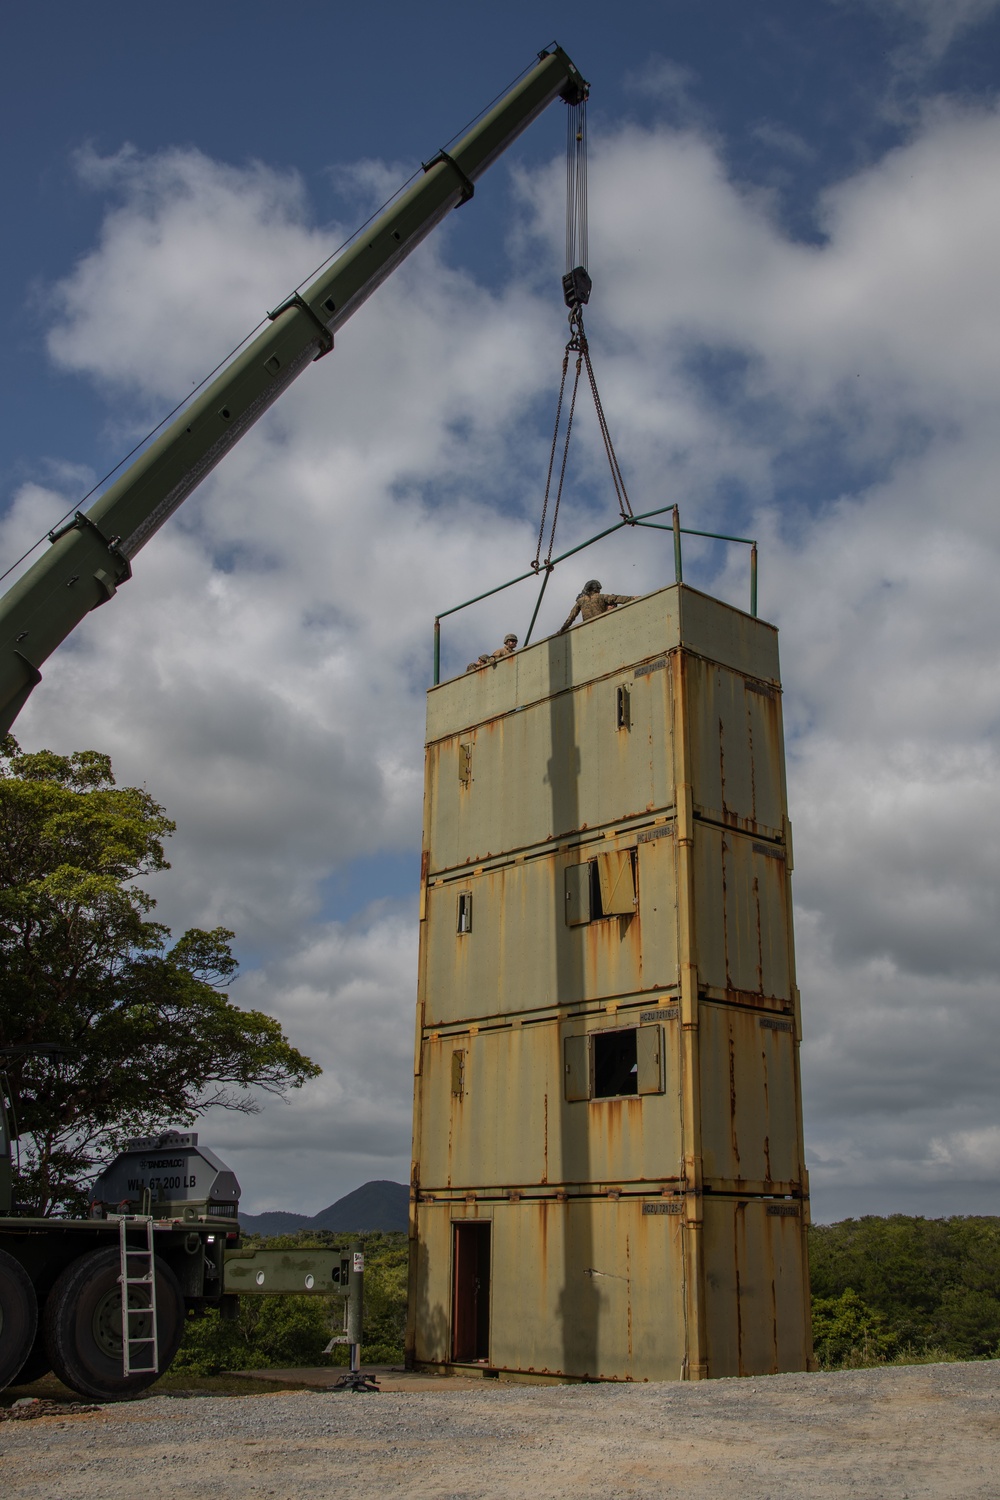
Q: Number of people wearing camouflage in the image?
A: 3